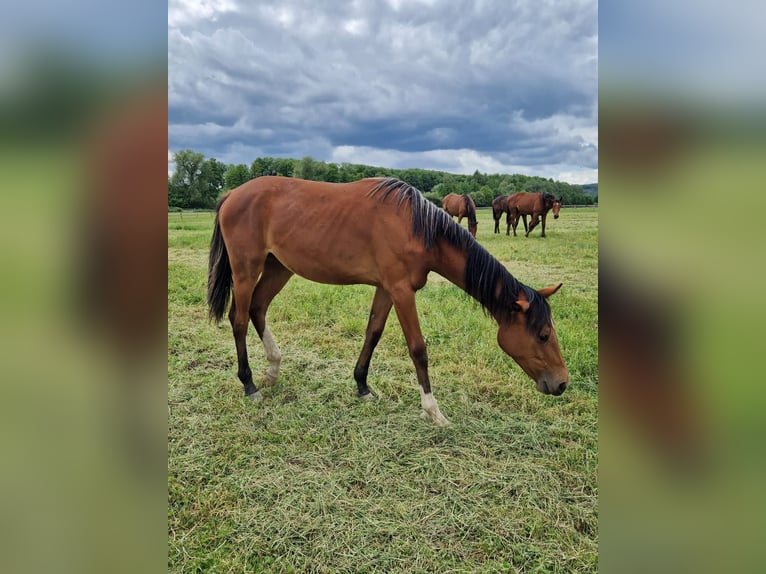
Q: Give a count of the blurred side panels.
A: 2